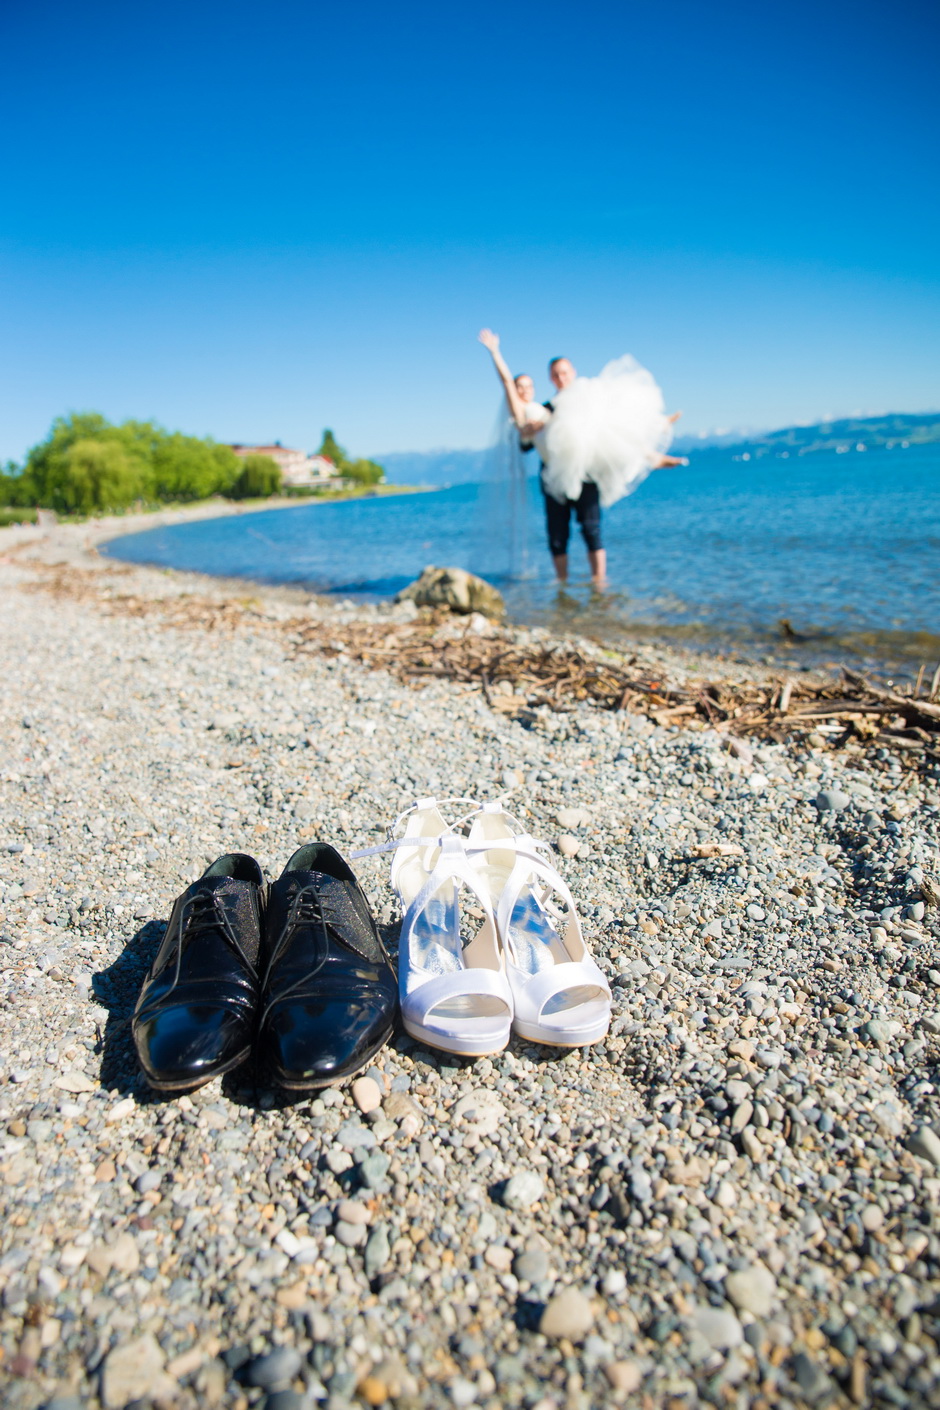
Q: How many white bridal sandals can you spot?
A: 2